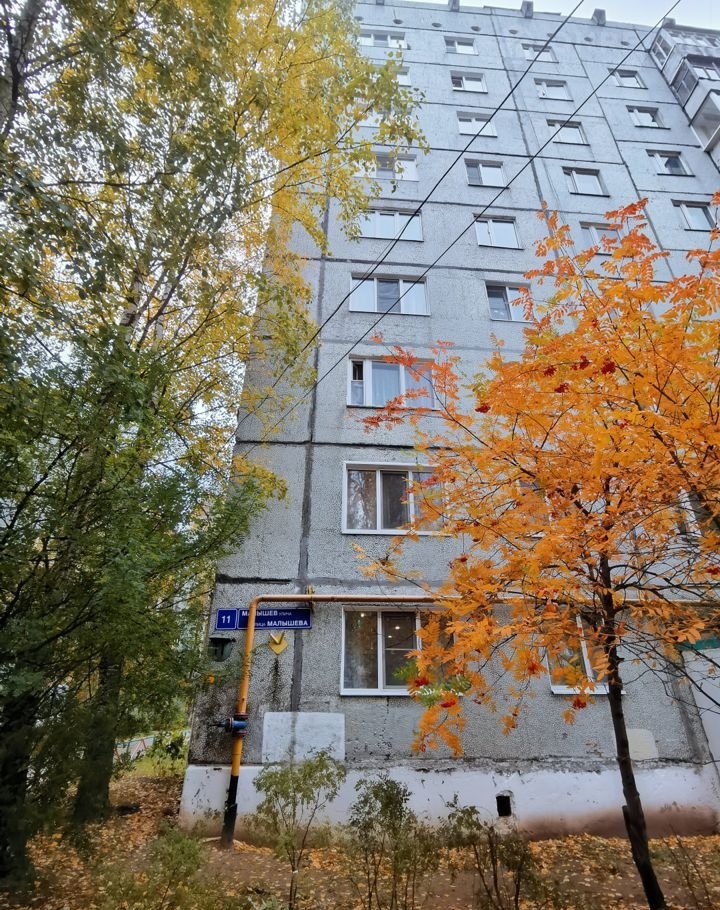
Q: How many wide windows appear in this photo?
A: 9